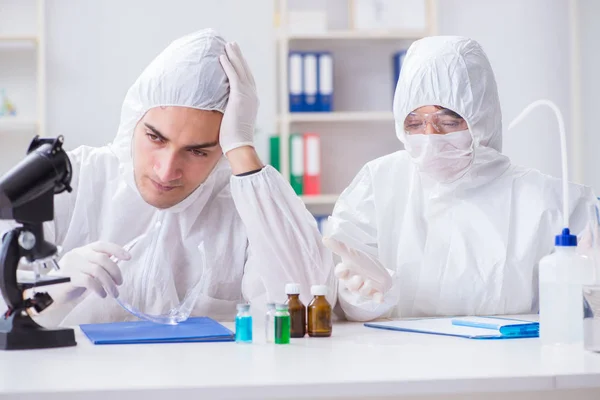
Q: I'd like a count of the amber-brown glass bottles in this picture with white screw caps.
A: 2